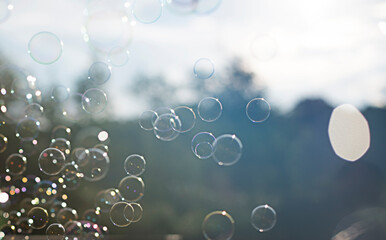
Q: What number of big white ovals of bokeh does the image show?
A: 1